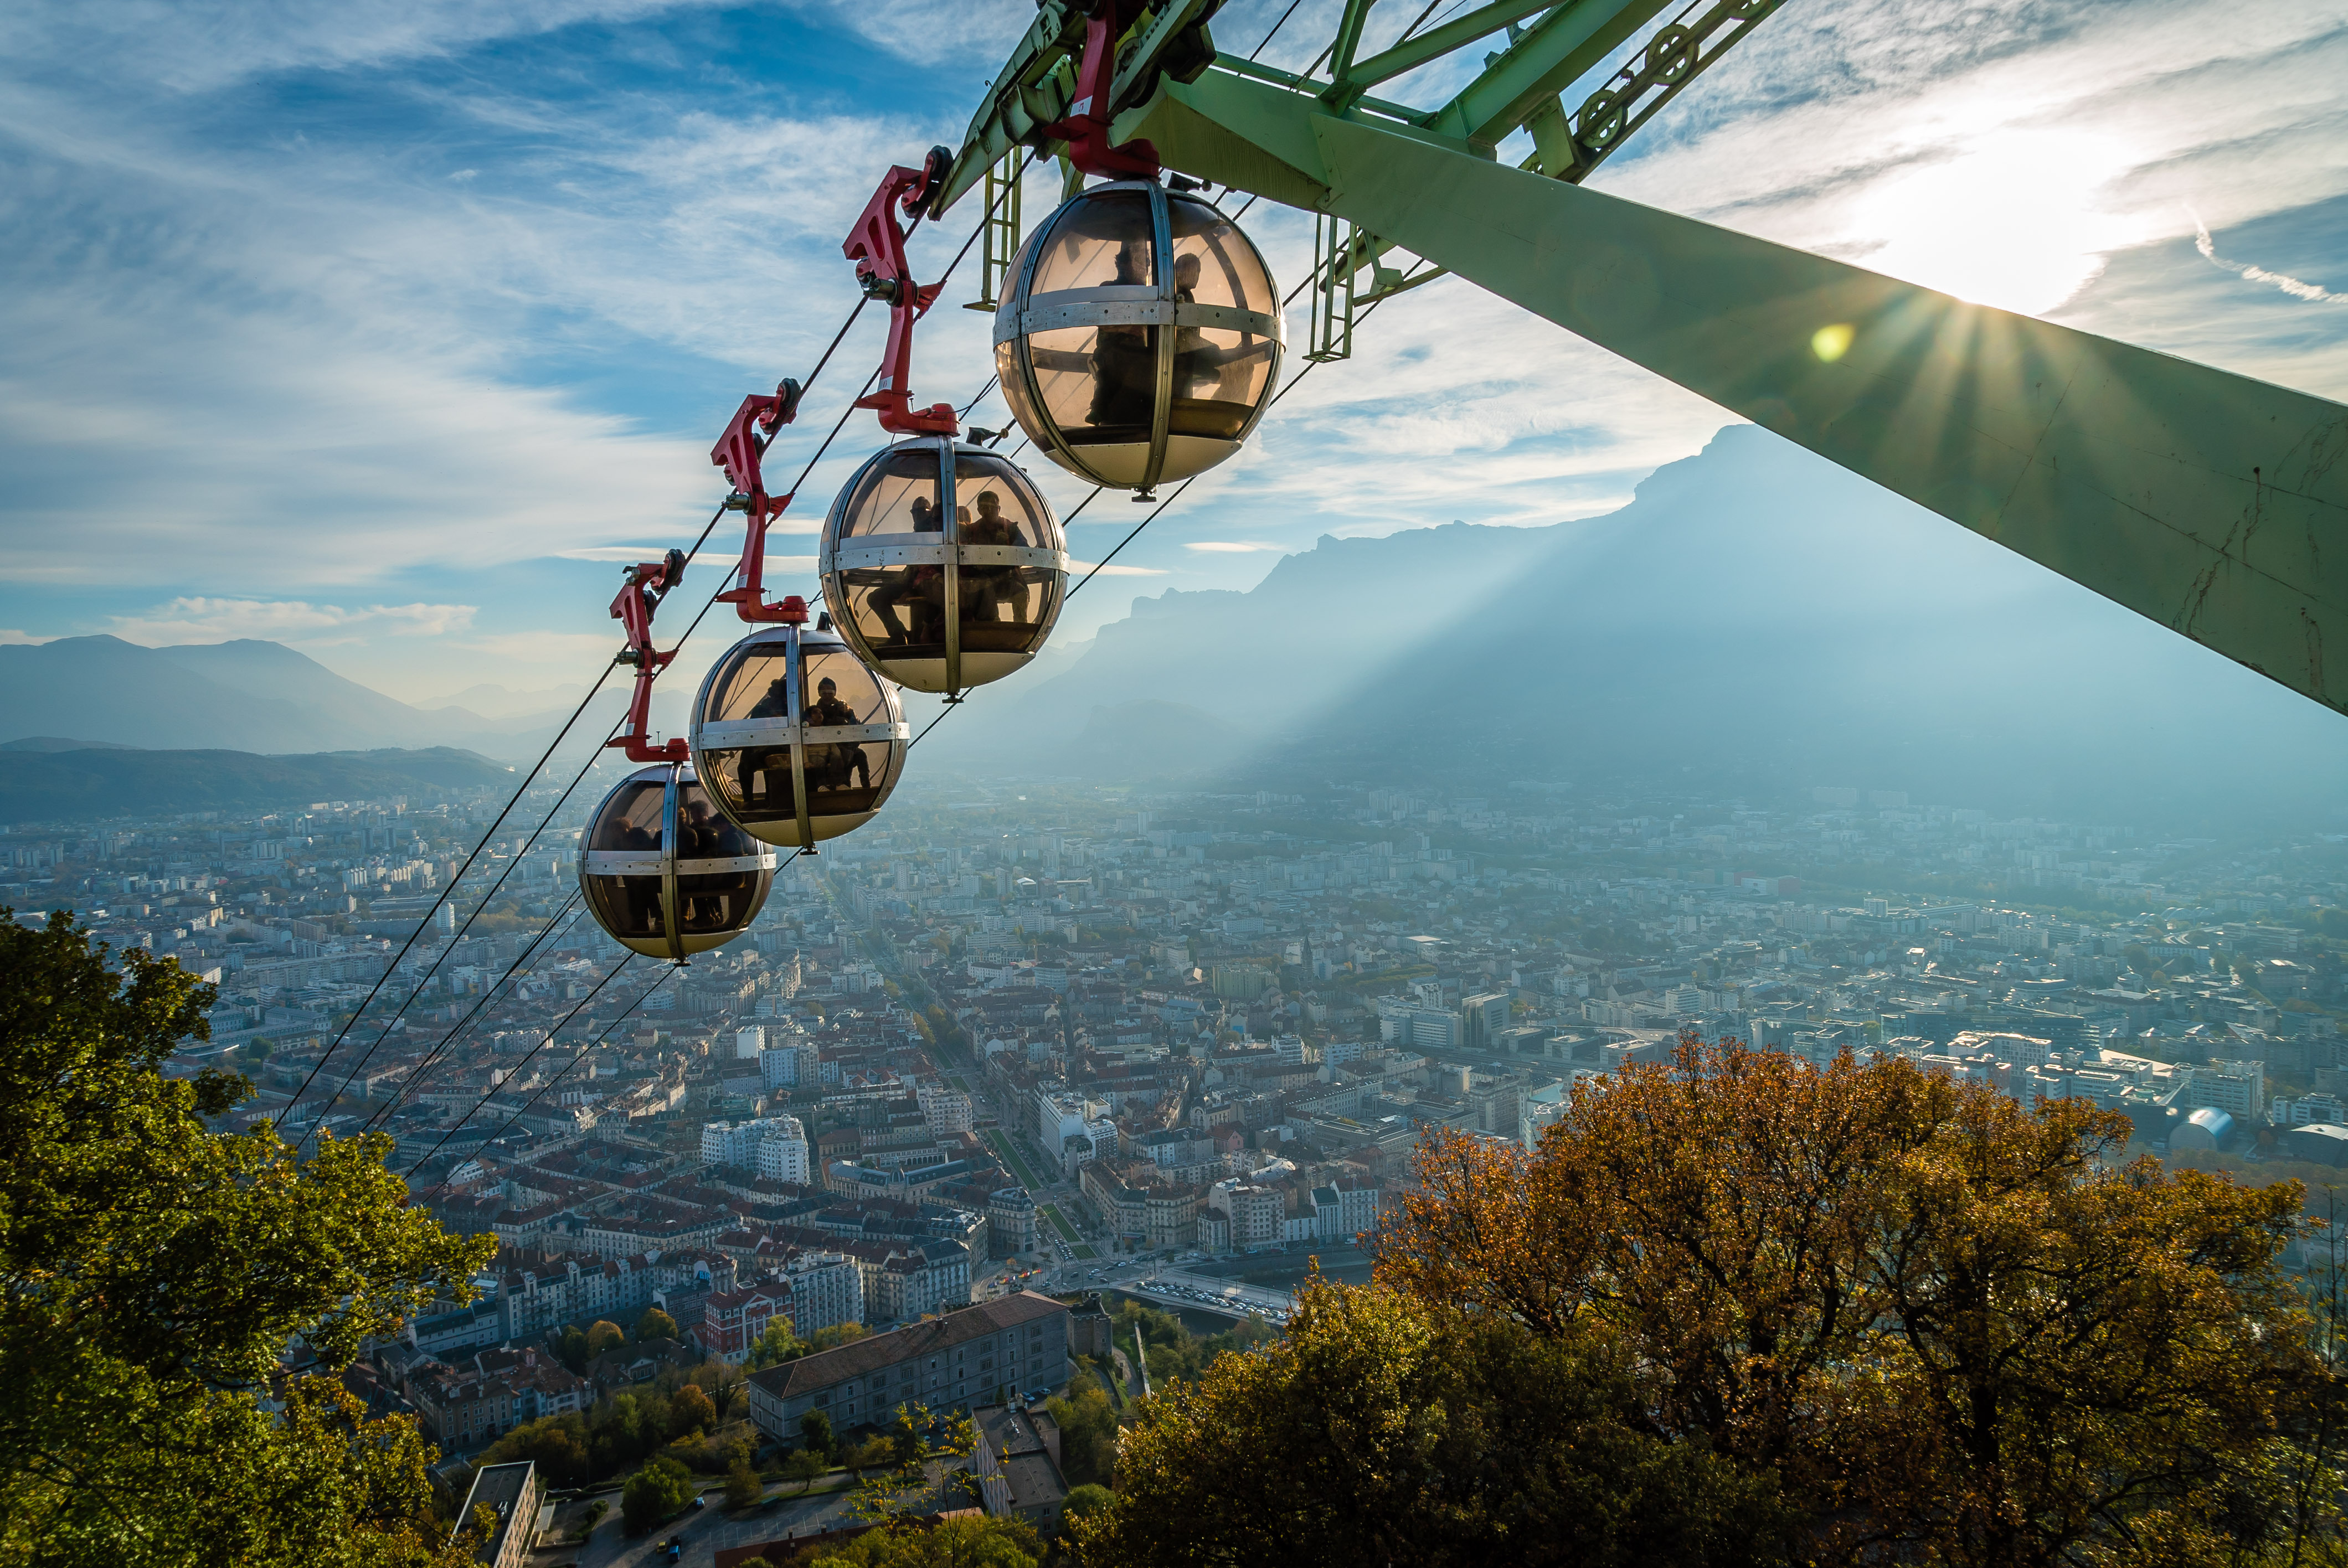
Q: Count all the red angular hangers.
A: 4